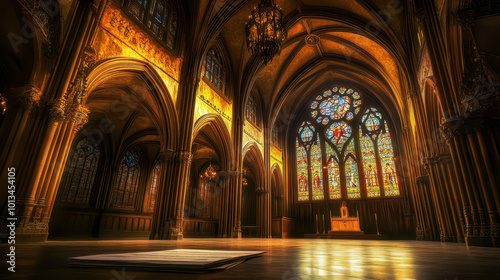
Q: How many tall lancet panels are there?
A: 6